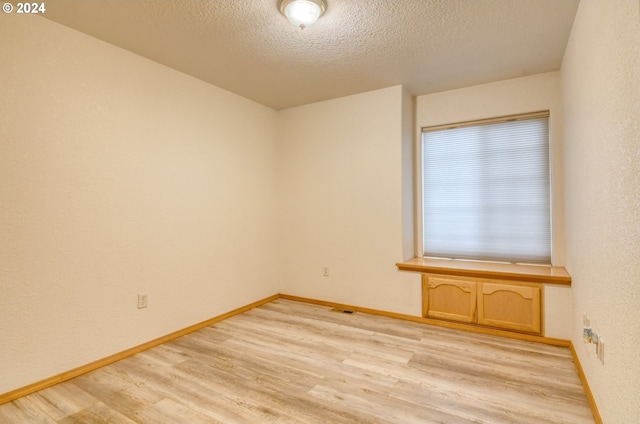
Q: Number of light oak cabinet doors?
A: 2